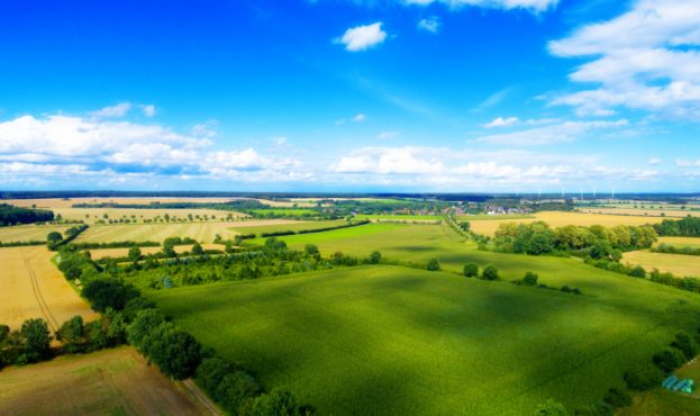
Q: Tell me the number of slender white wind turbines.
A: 6